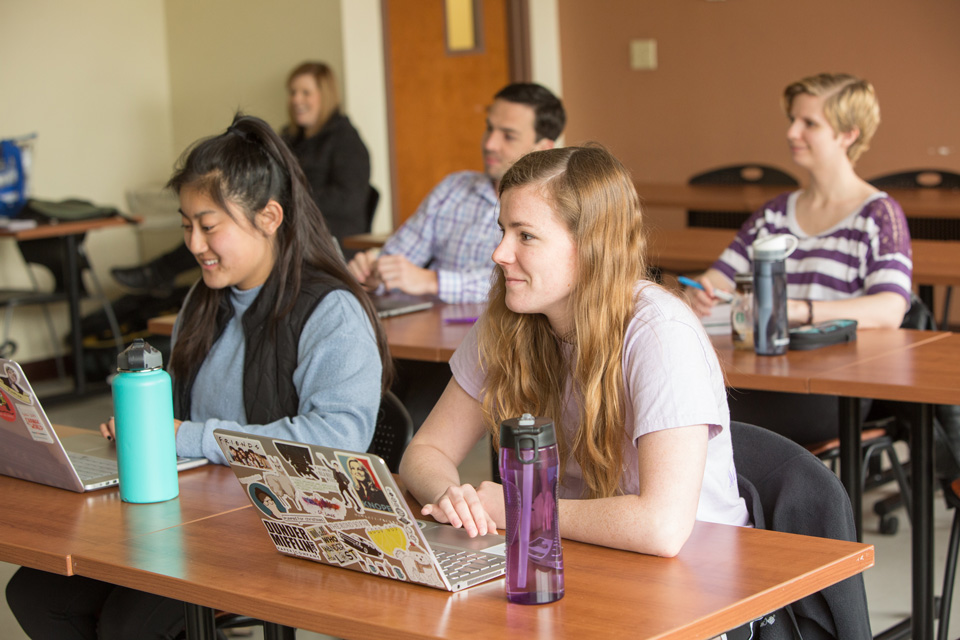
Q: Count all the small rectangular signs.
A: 1